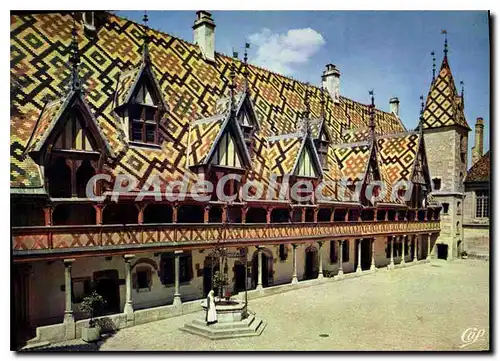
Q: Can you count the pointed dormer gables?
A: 8